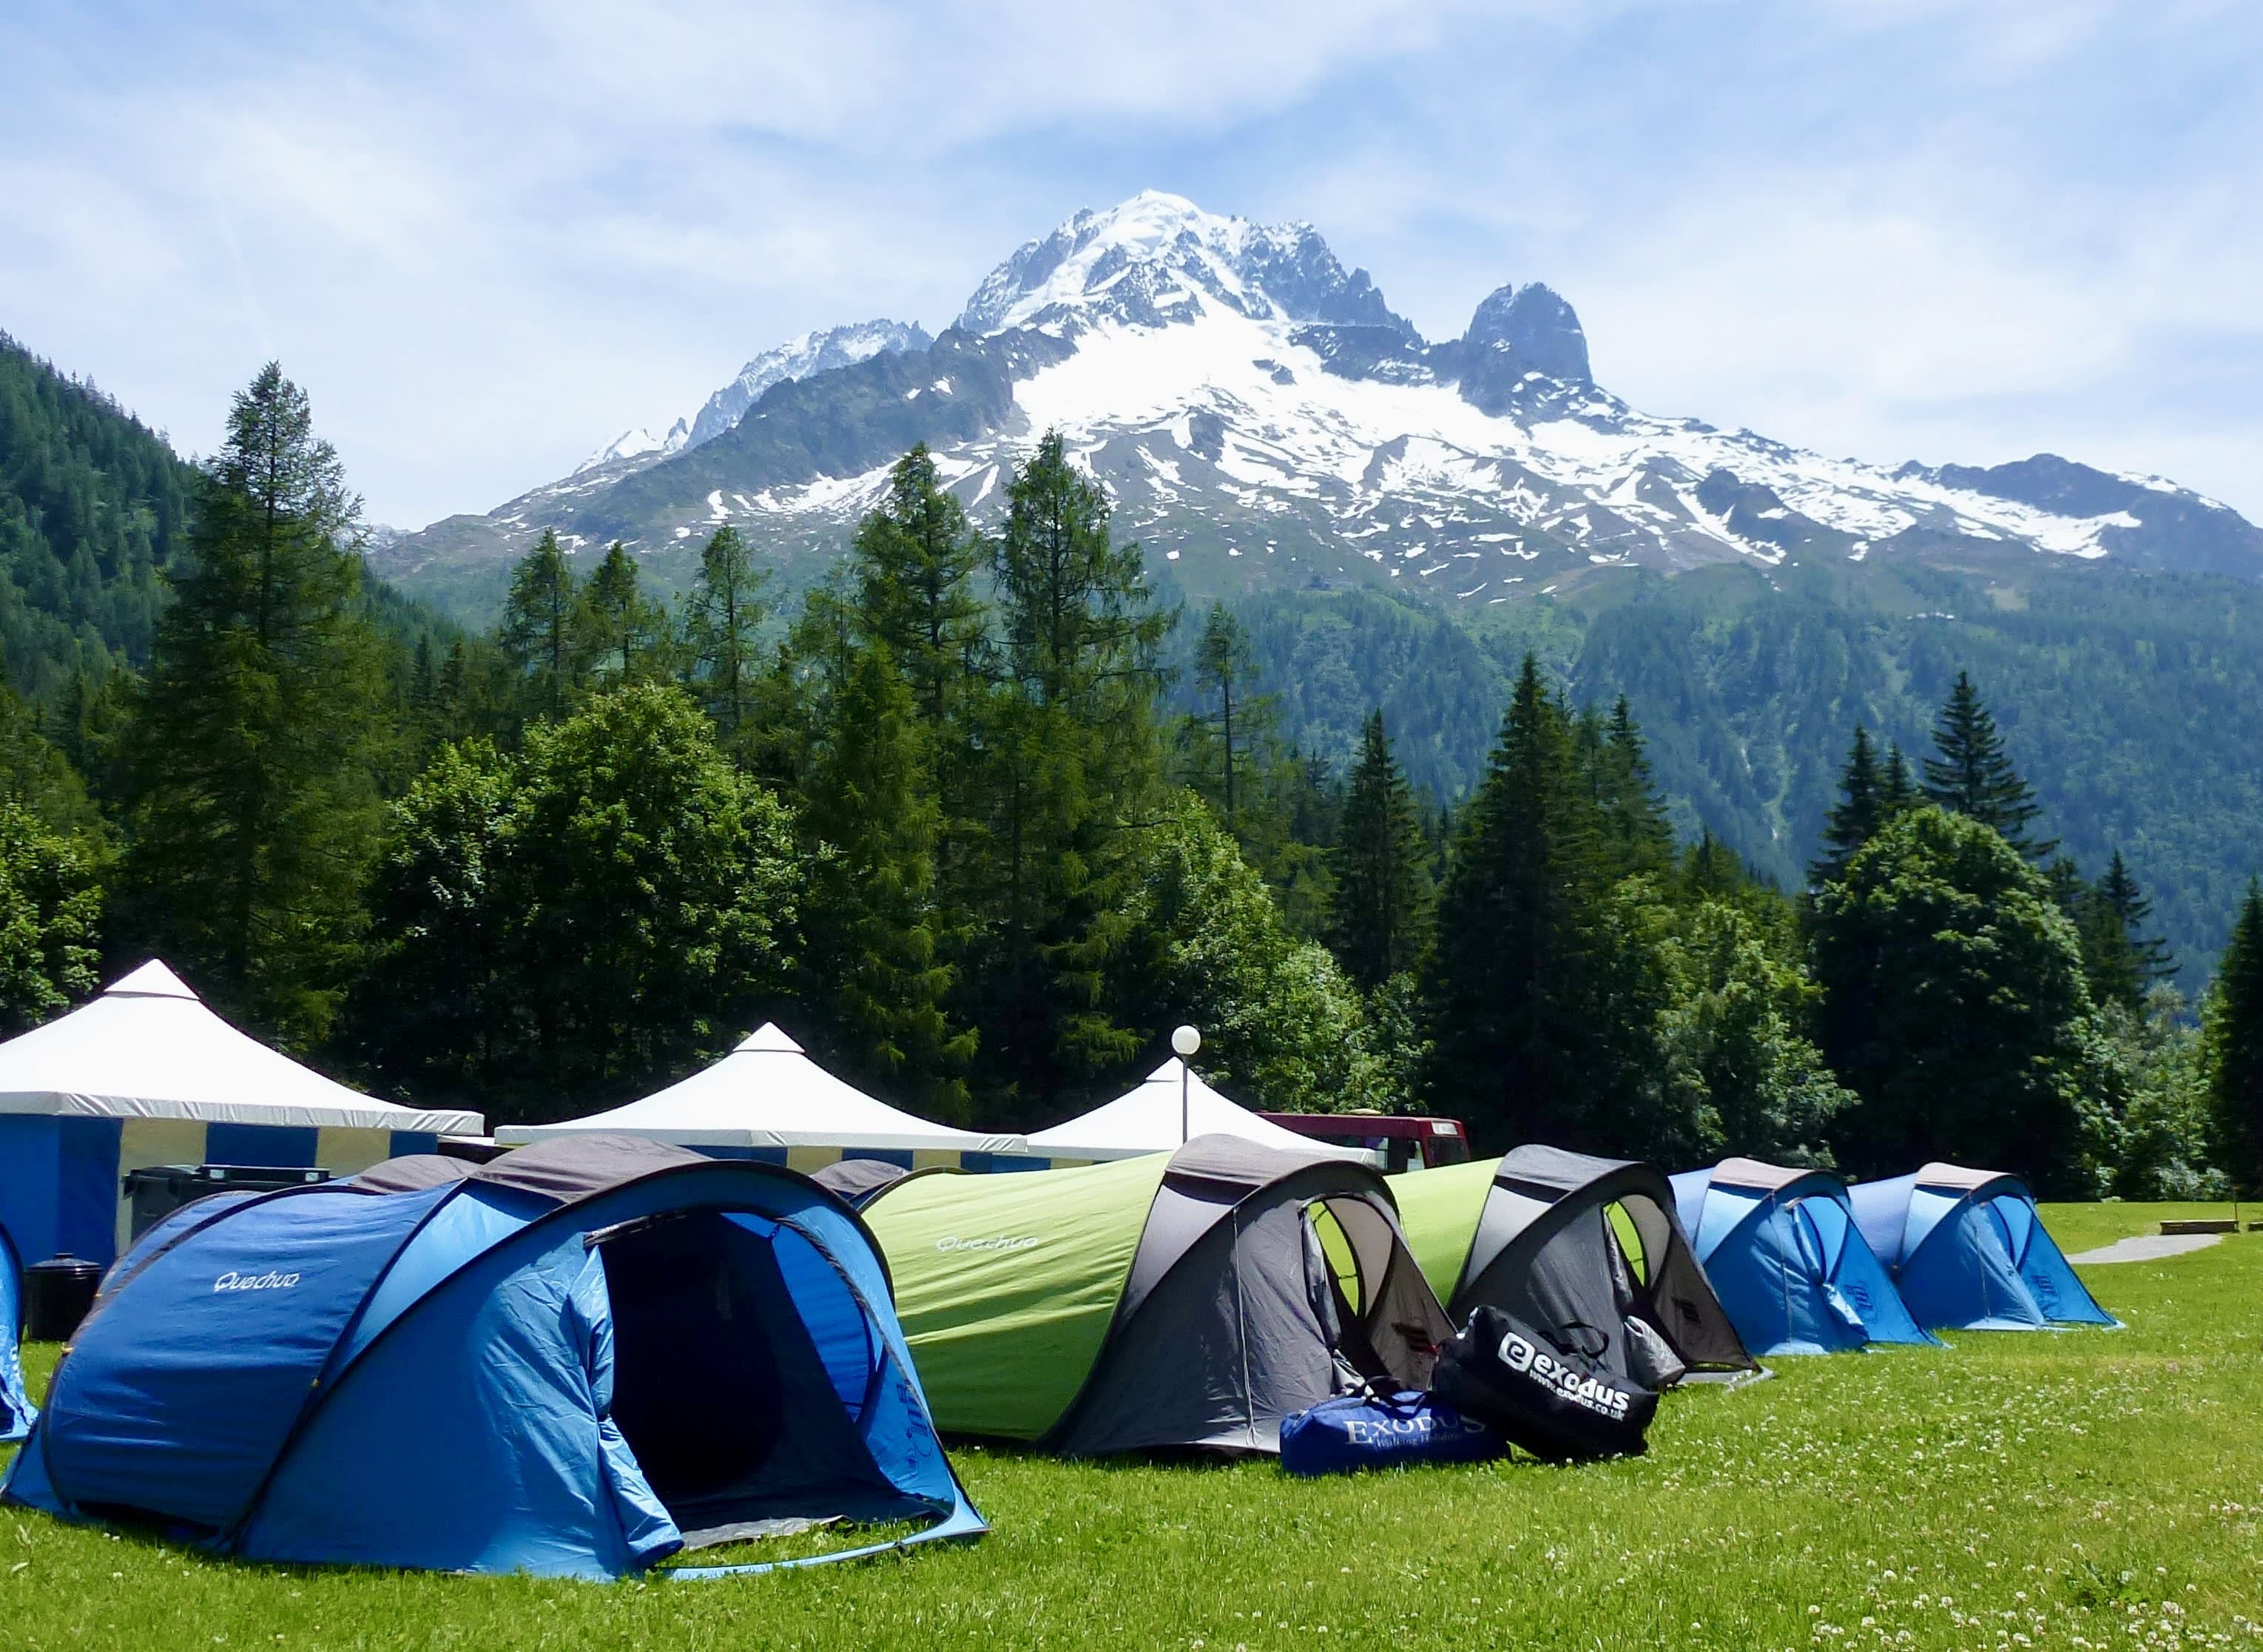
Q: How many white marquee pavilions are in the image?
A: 3